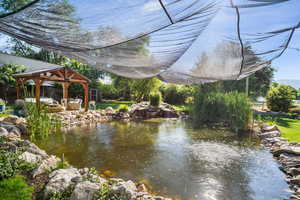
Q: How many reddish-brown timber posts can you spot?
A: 4